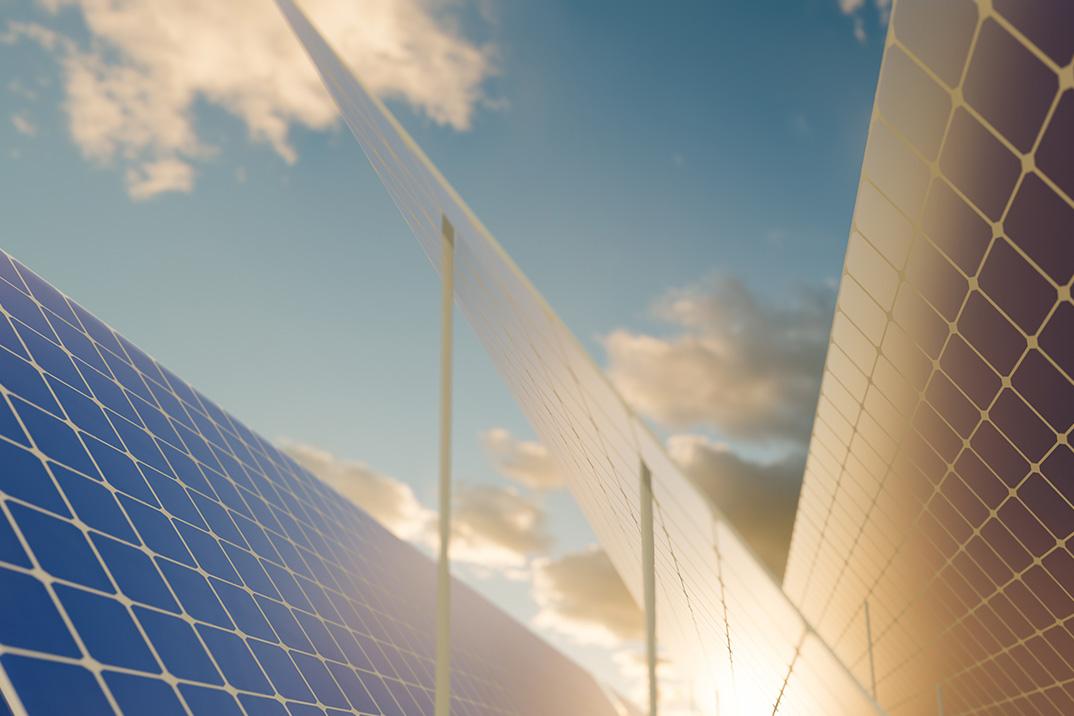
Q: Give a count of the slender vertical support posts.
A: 4